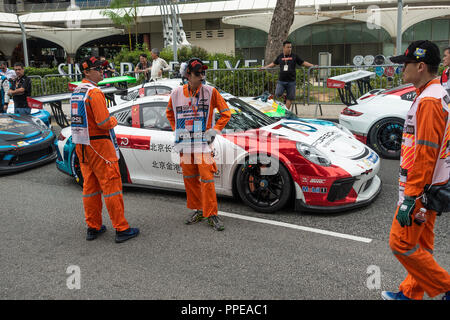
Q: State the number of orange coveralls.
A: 3